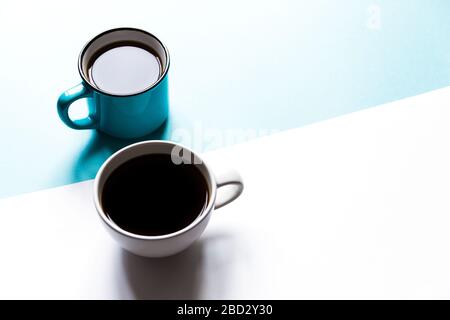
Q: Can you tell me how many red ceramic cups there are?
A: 0